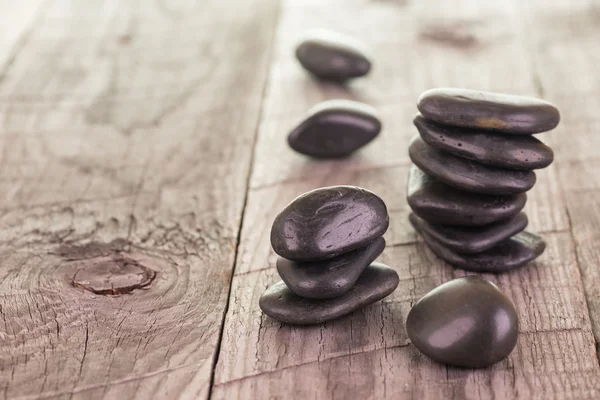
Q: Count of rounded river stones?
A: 12